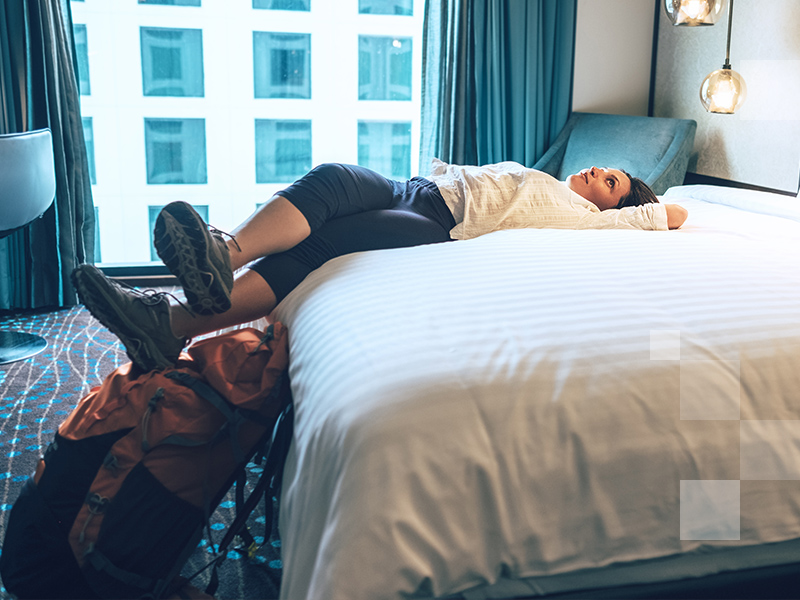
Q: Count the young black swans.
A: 0